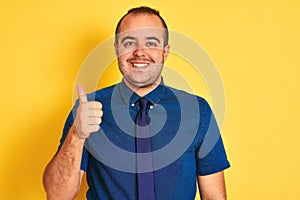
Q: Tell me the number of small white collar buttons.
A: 2